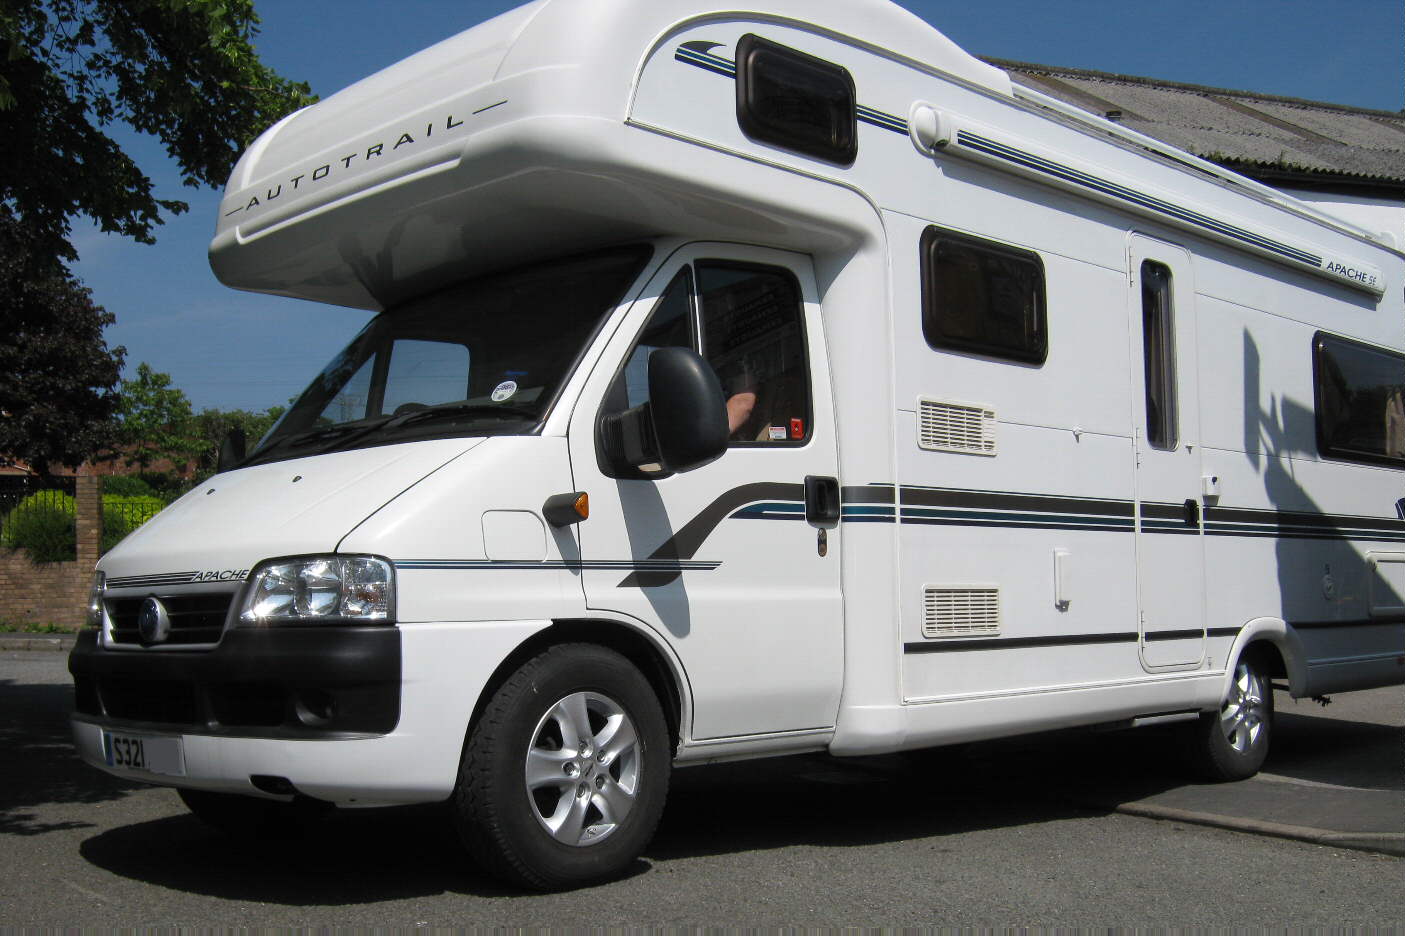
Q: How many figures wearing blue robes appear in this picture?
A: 0